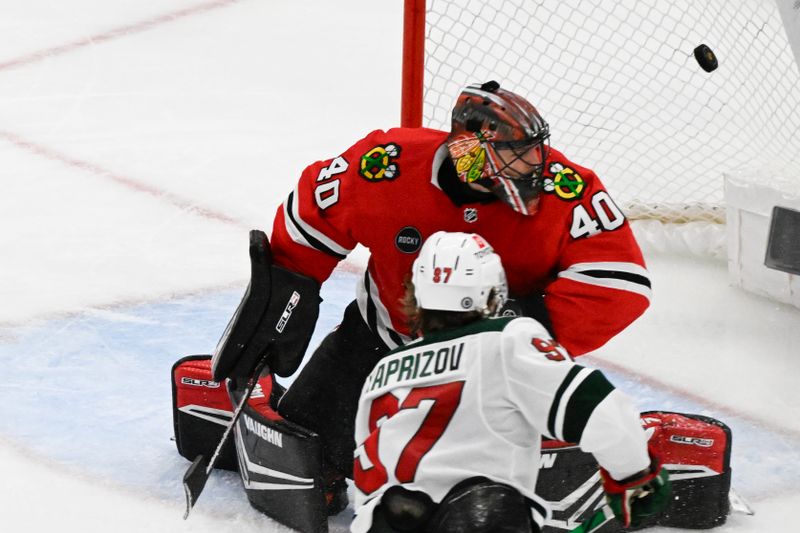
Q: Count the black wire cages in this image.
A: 1